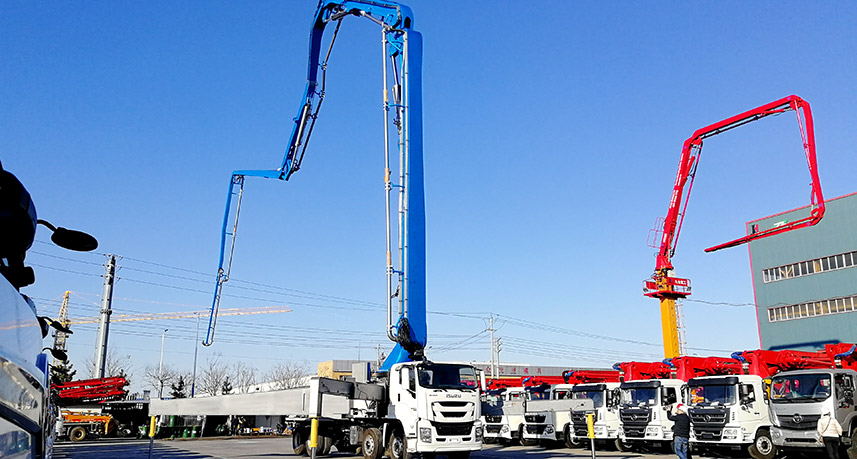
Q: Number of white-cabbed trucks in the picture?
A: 6